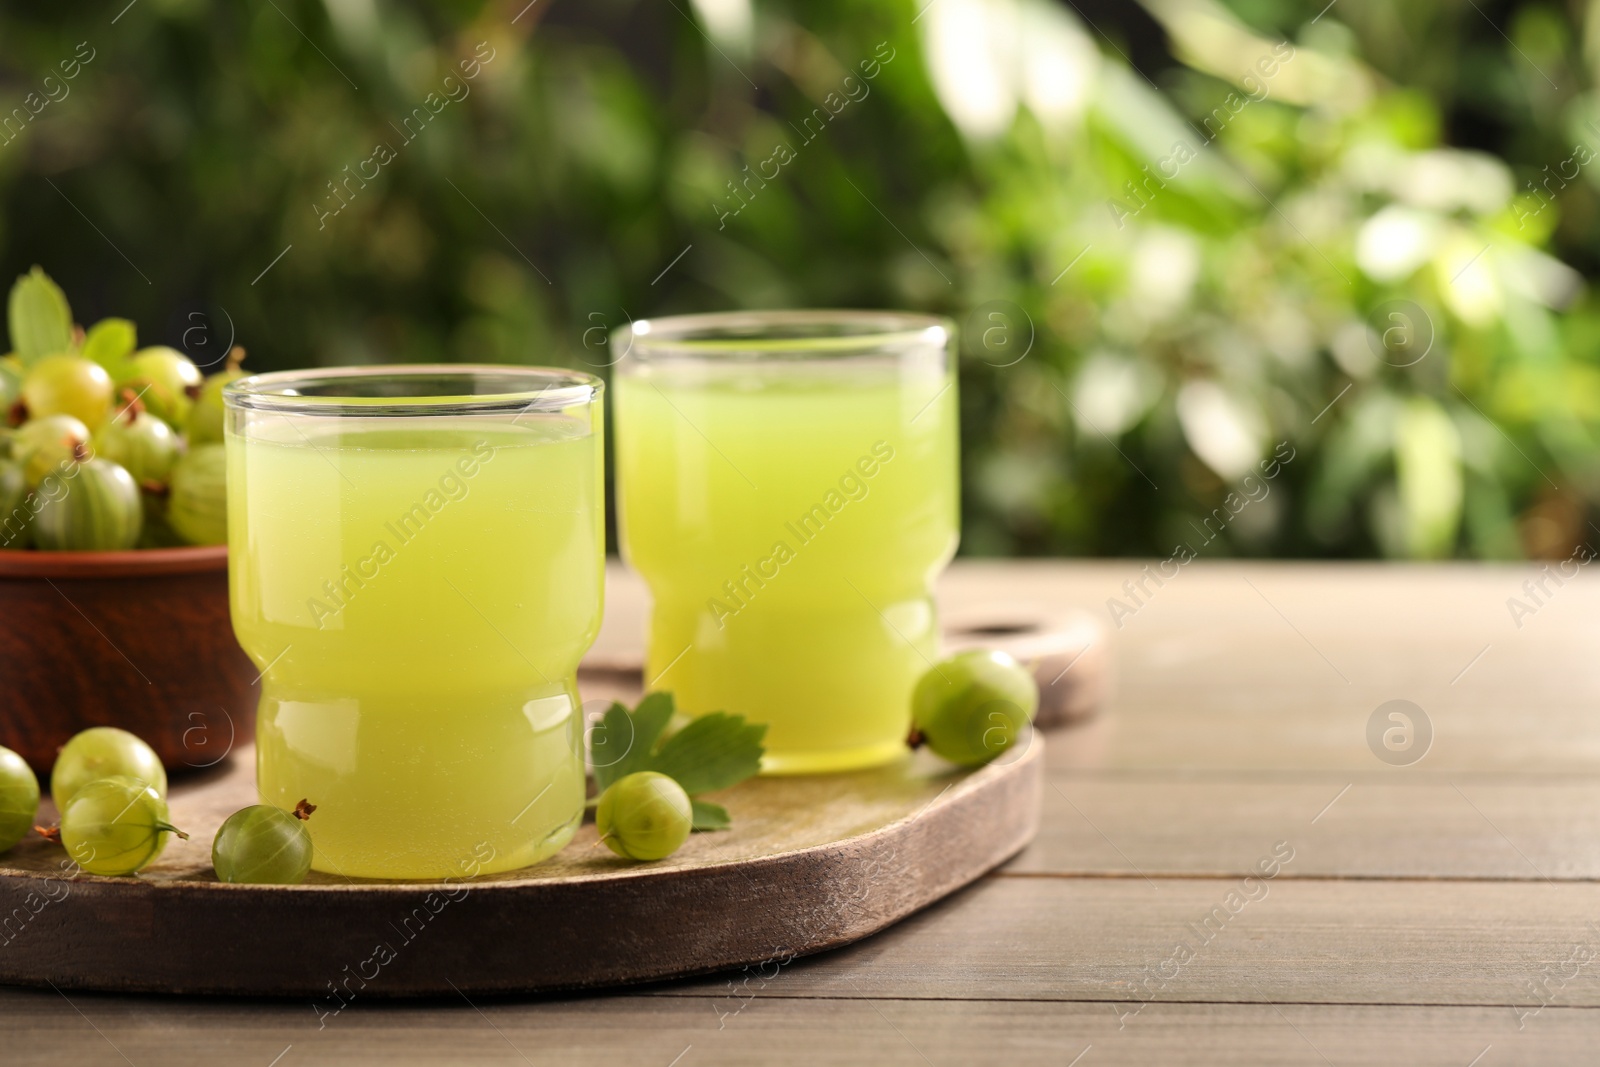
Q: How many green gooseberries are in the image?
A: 15